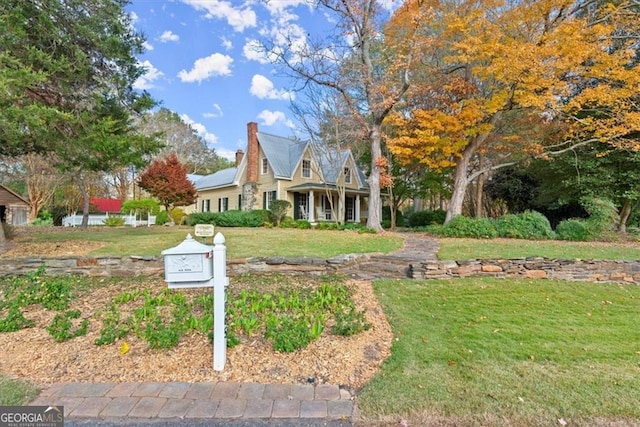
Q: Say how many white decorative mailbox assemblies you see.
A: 1